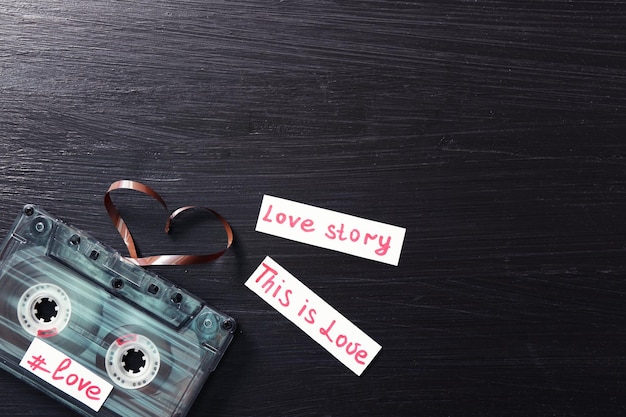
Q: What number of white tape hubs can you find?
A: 2